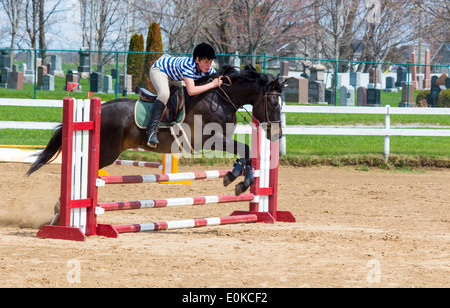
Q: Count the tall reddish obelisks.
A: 2